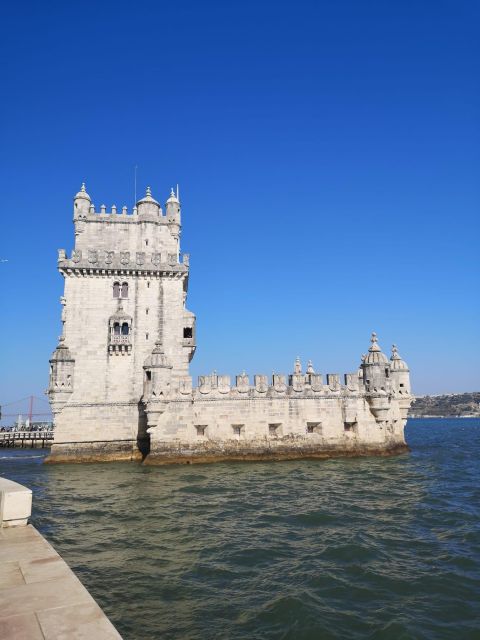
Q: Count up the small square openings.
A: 5